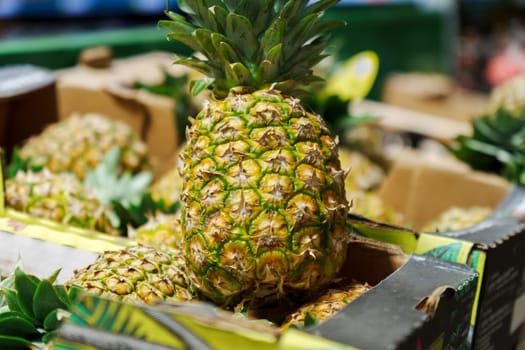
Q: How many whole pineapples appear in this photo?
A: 1